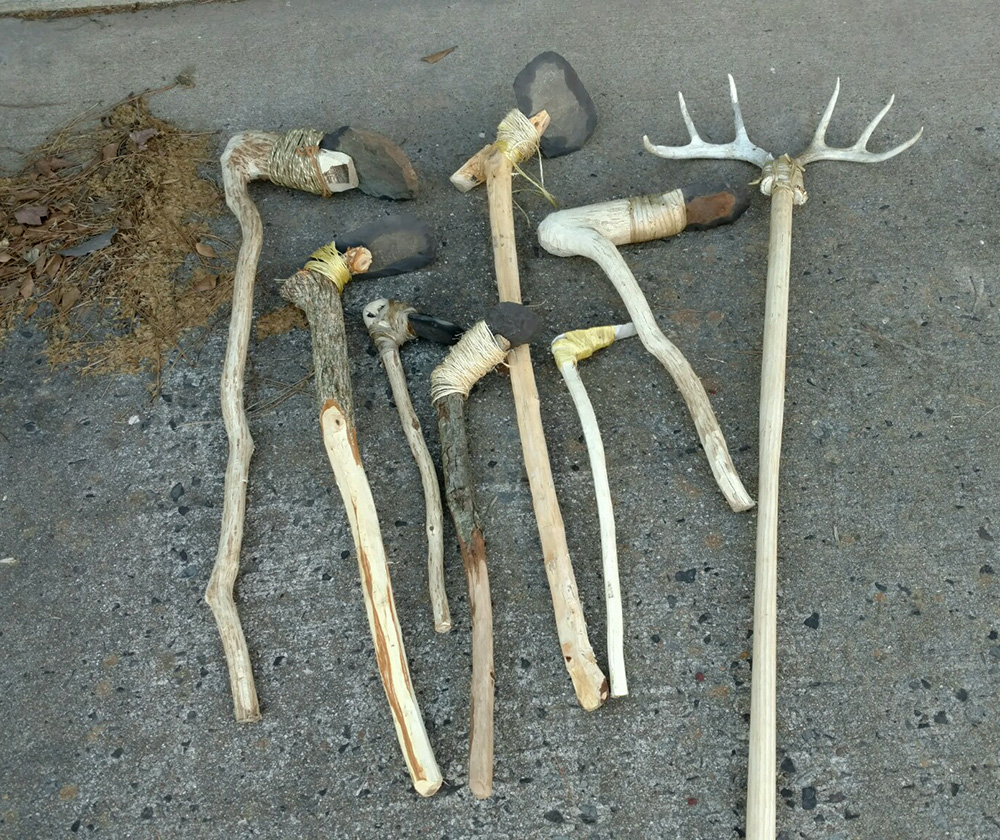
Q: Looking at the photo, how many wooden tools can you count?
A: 8